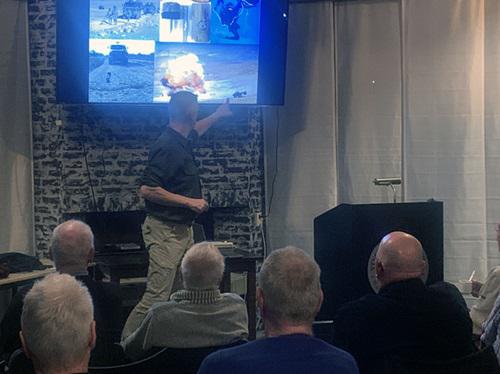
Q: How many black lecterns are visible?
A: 1